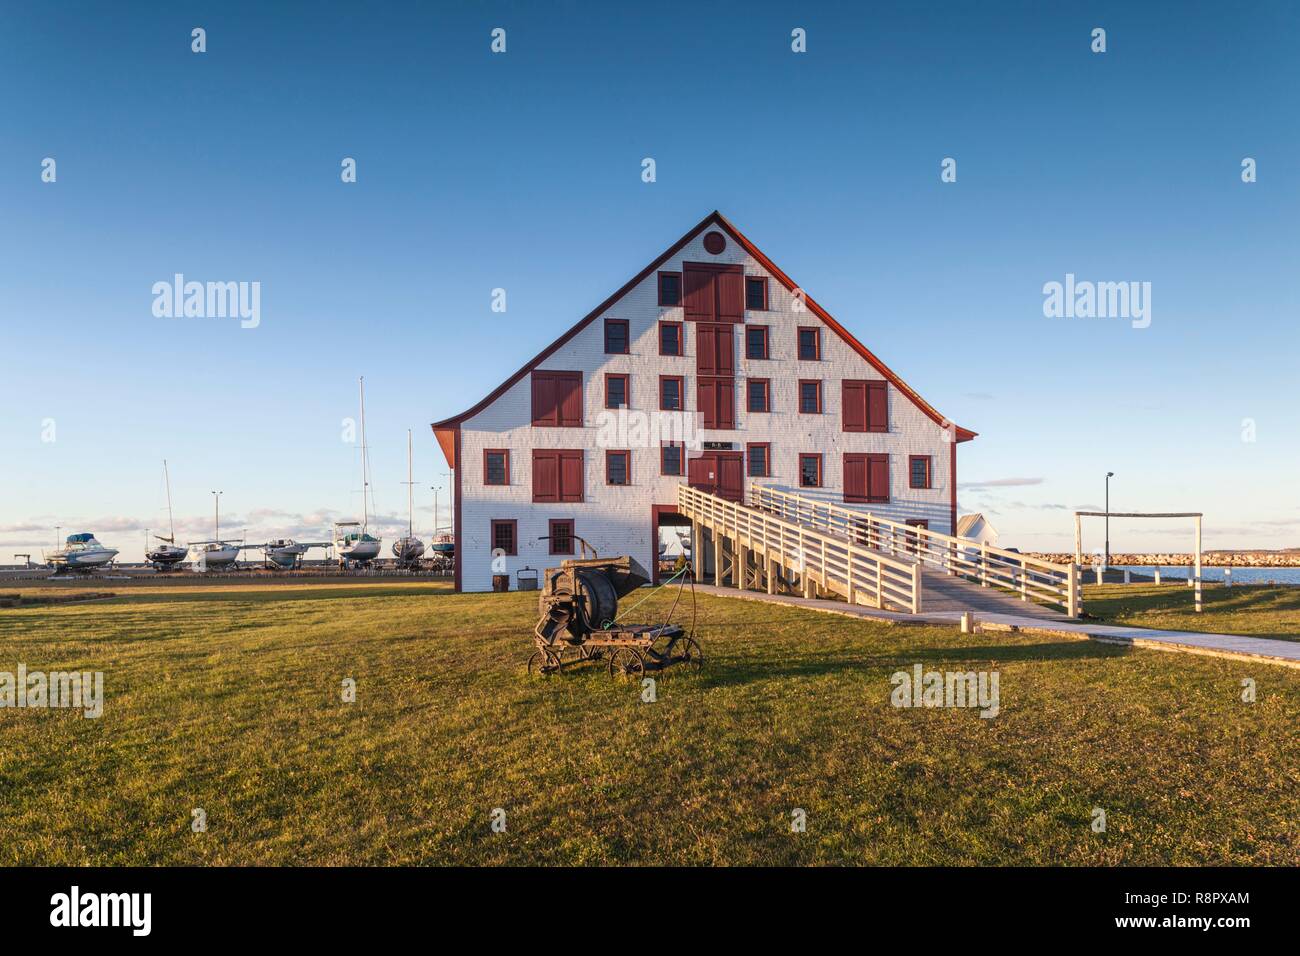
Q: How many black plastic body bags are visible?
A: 0